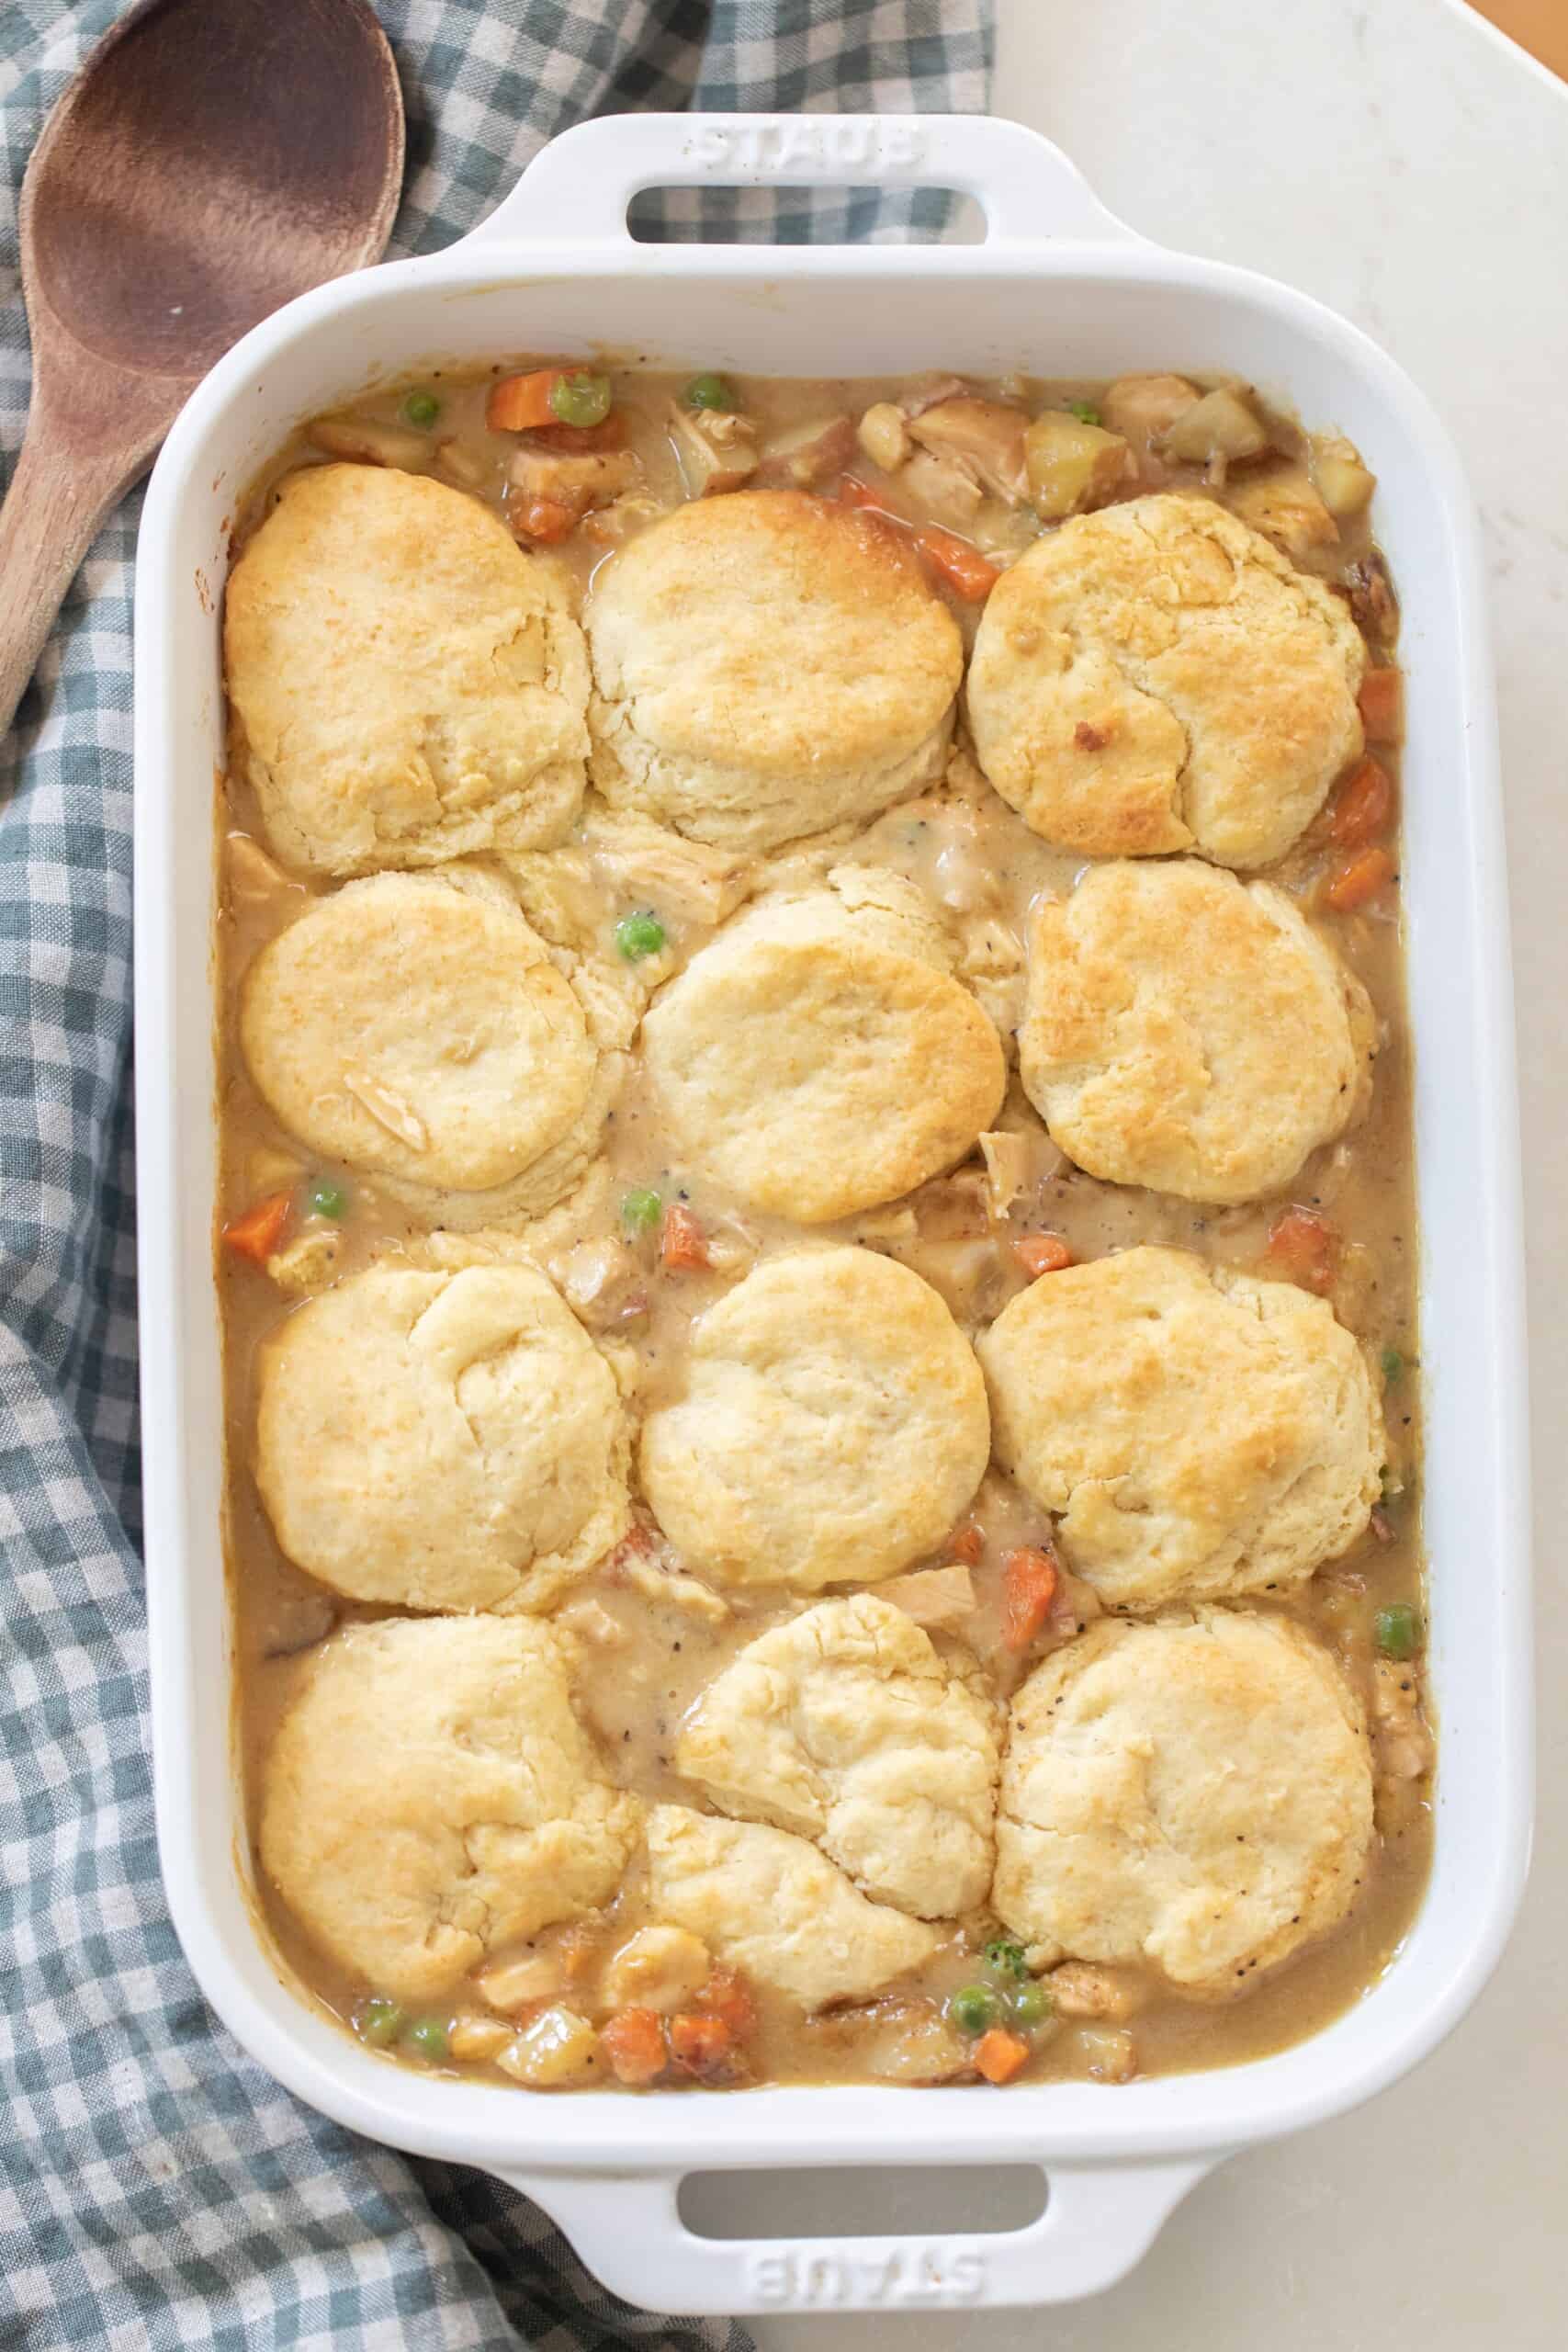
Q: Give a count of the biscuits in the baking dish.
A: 12